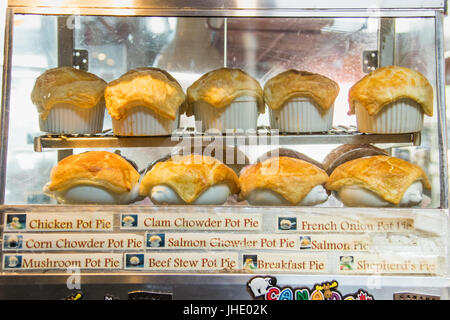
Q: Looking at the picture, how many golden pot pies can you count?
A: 9